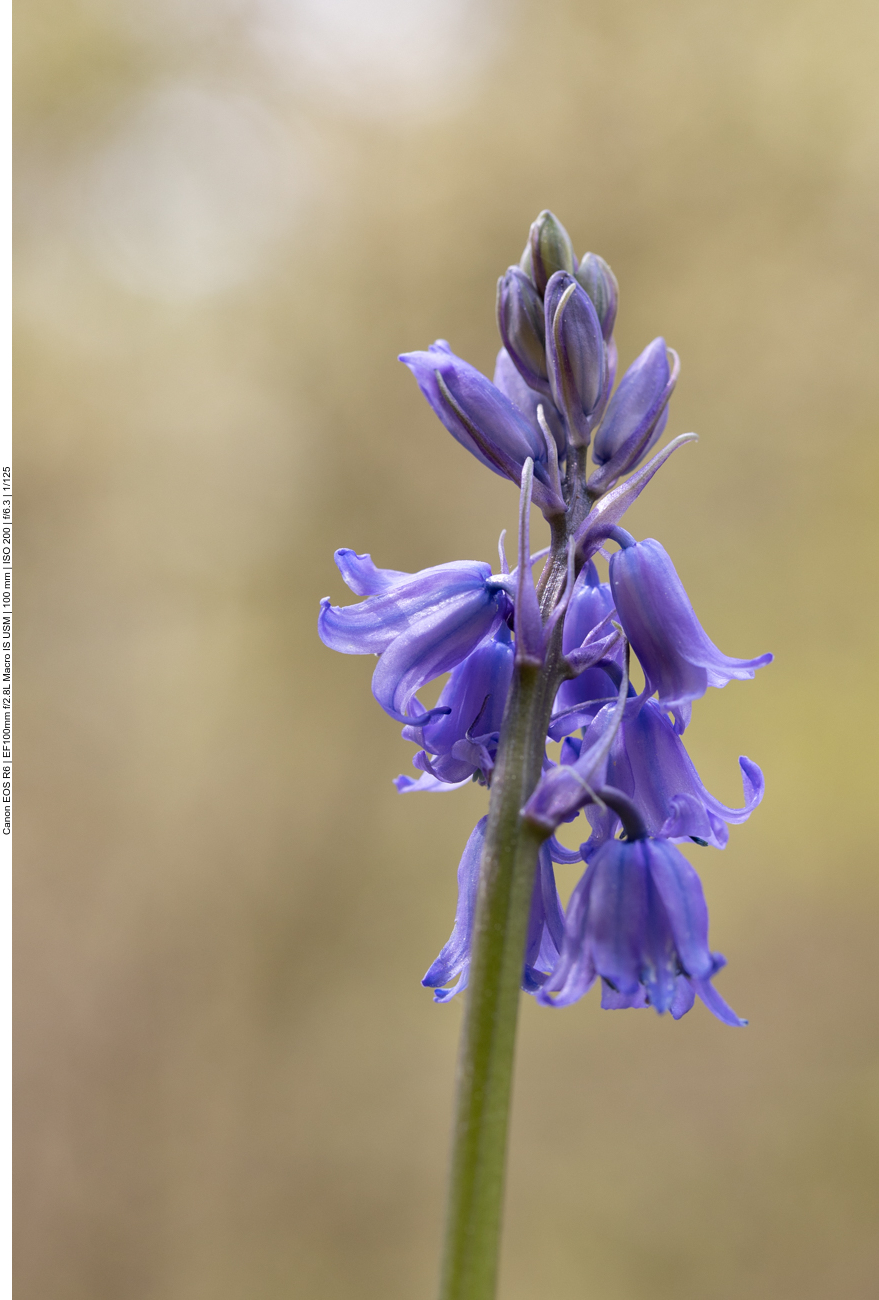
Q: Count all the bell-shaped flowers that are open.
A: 7